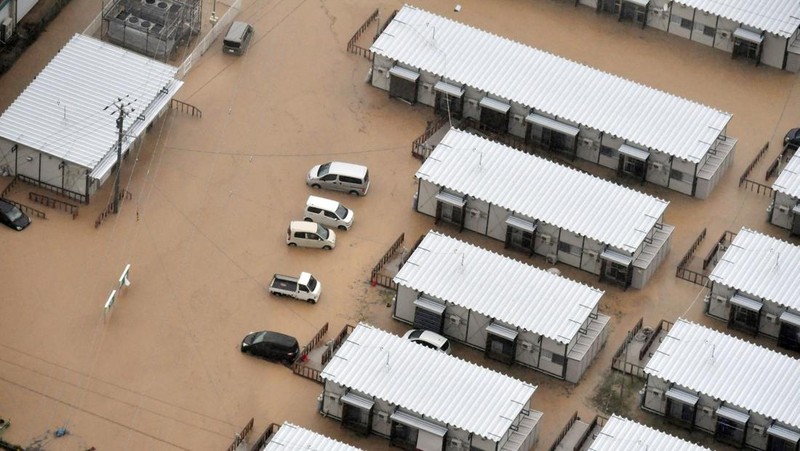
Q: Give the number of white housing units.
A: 11